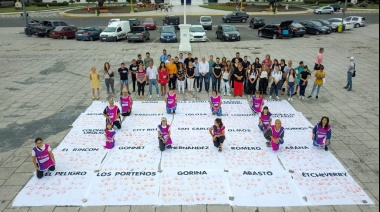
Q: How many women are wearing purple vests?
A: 12